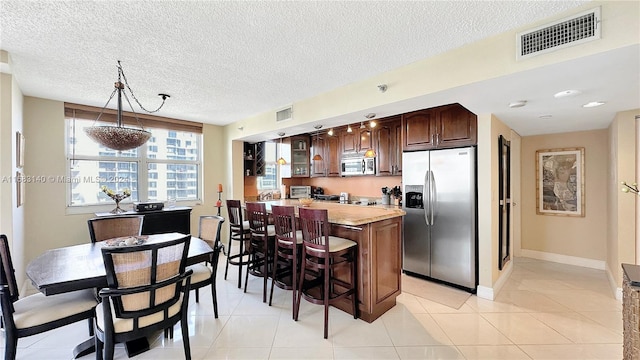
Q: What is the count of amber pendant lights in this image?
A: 3